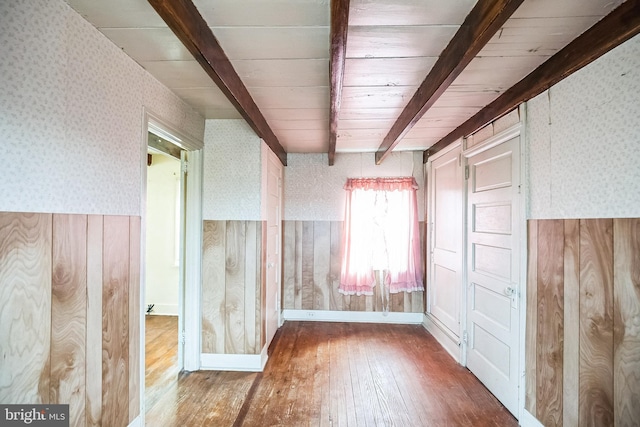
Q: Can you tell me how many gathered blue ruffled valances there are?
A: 0